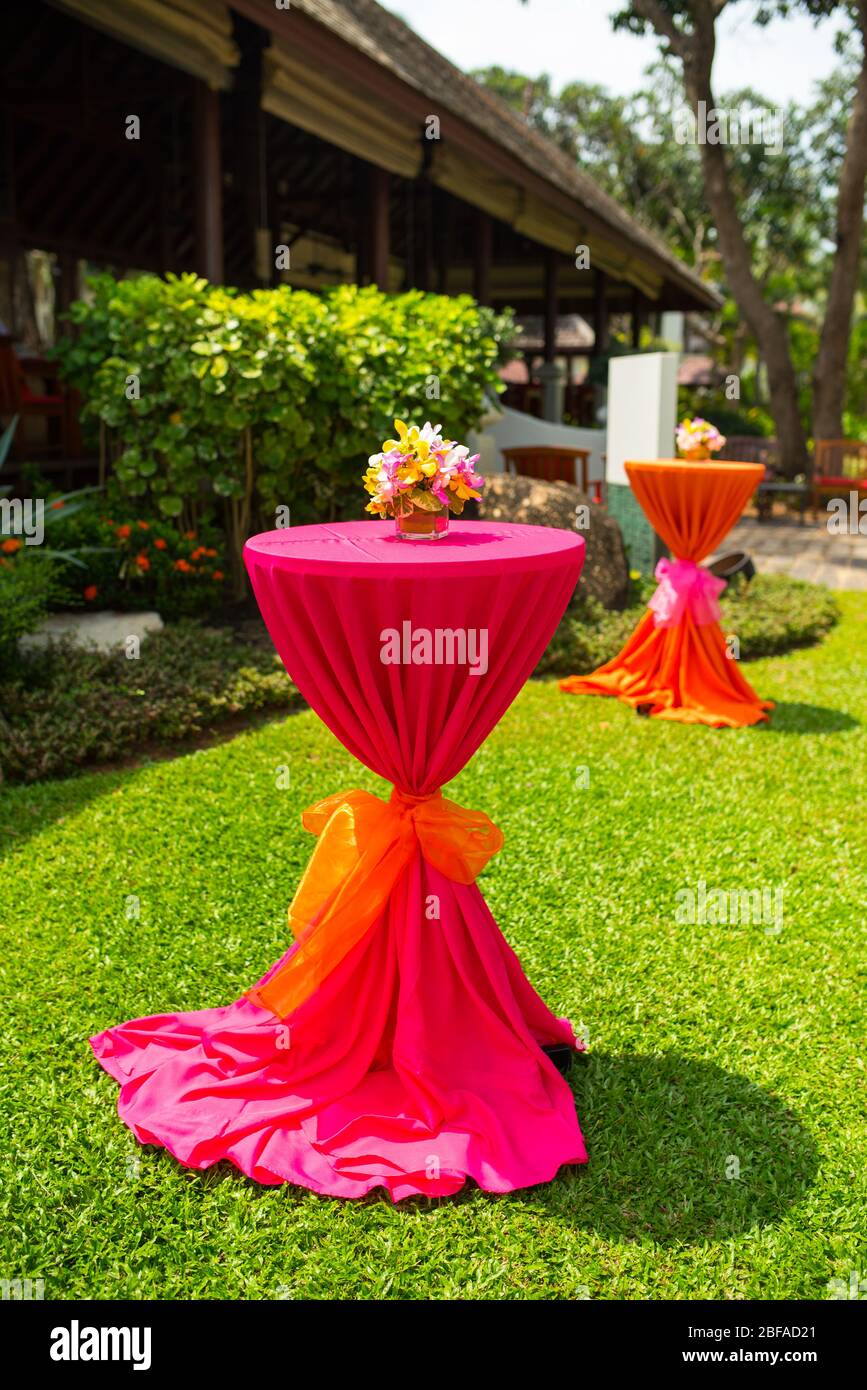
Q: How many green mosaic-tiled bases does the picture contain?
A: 1